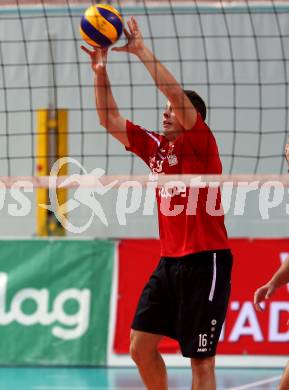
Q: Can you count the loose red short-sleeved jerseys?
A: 1